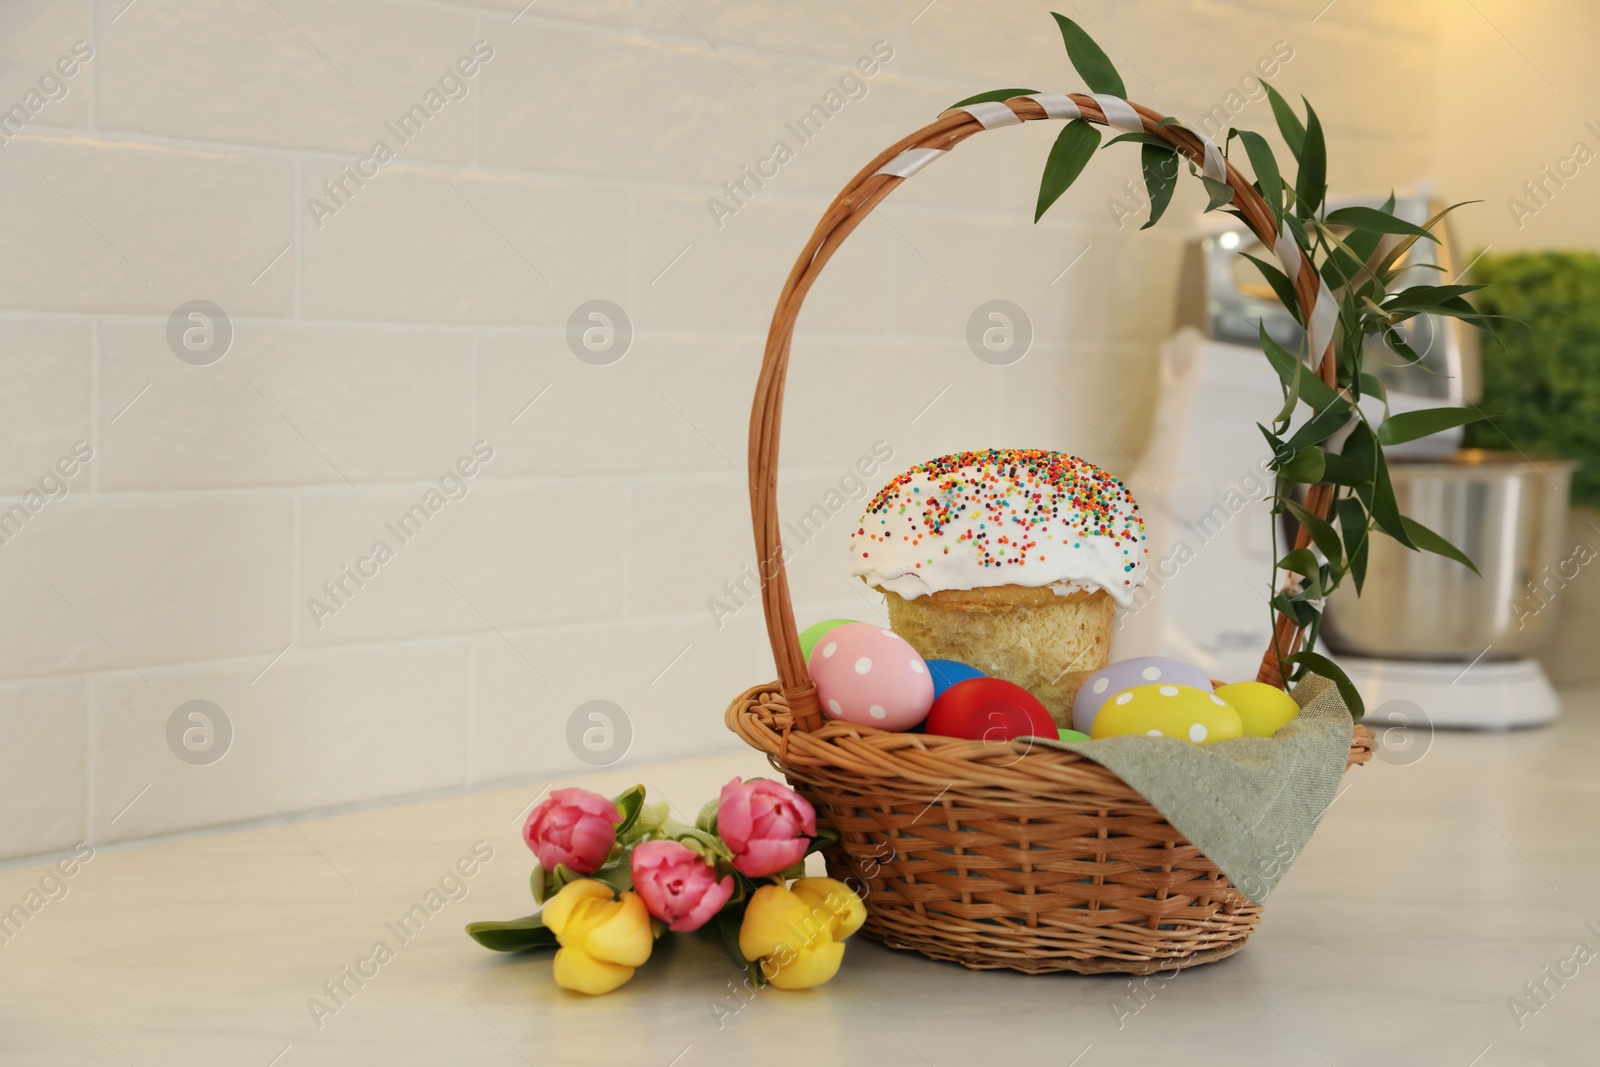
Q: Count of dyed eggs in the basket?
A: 8